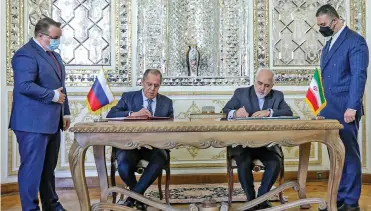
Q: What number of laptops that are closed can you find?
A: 0